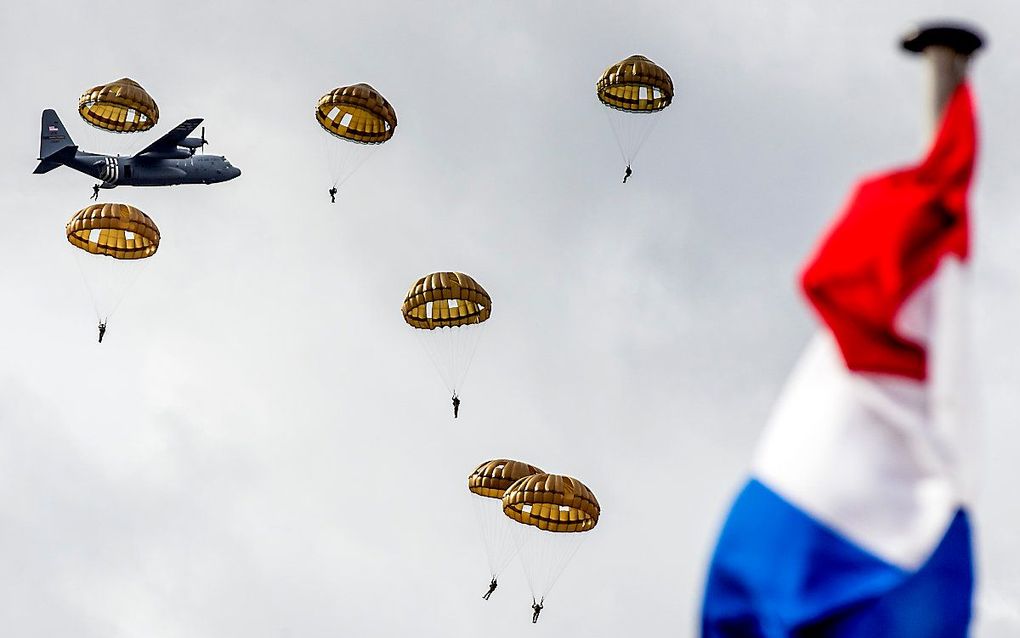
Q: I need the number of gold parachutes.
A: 7